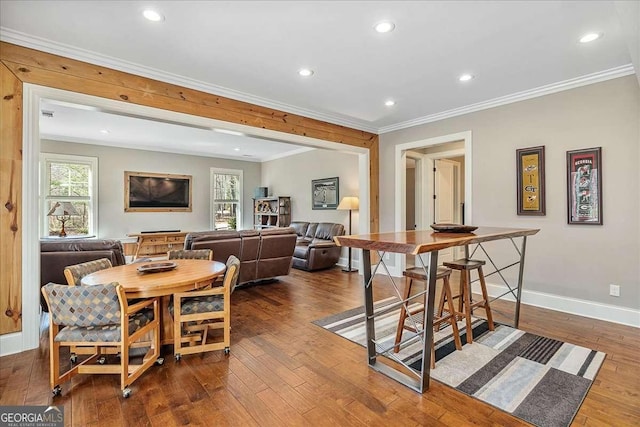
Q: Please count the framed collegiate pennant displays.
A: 2